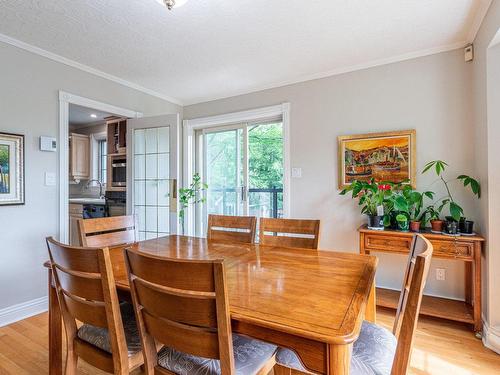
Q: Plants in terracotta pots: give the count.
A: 2